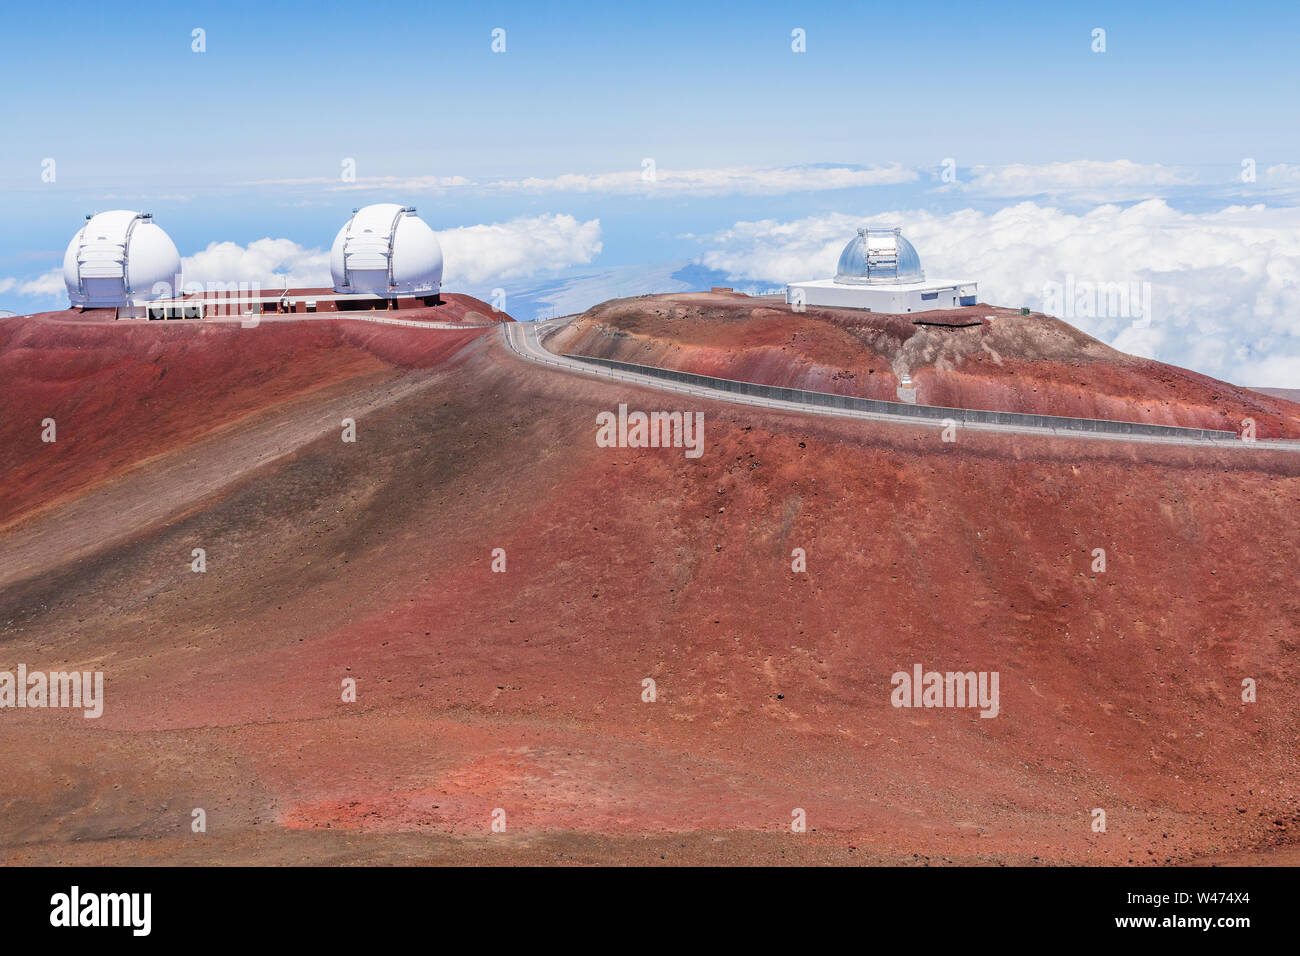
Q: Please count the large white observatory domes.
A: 2